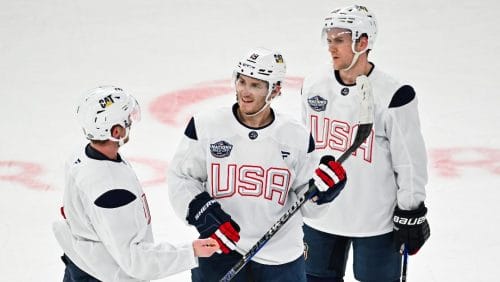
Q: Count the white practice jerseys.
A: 3